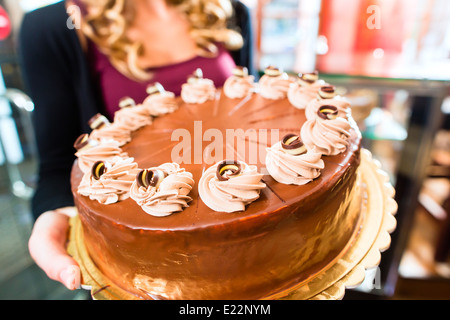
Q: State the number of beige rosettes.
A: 14